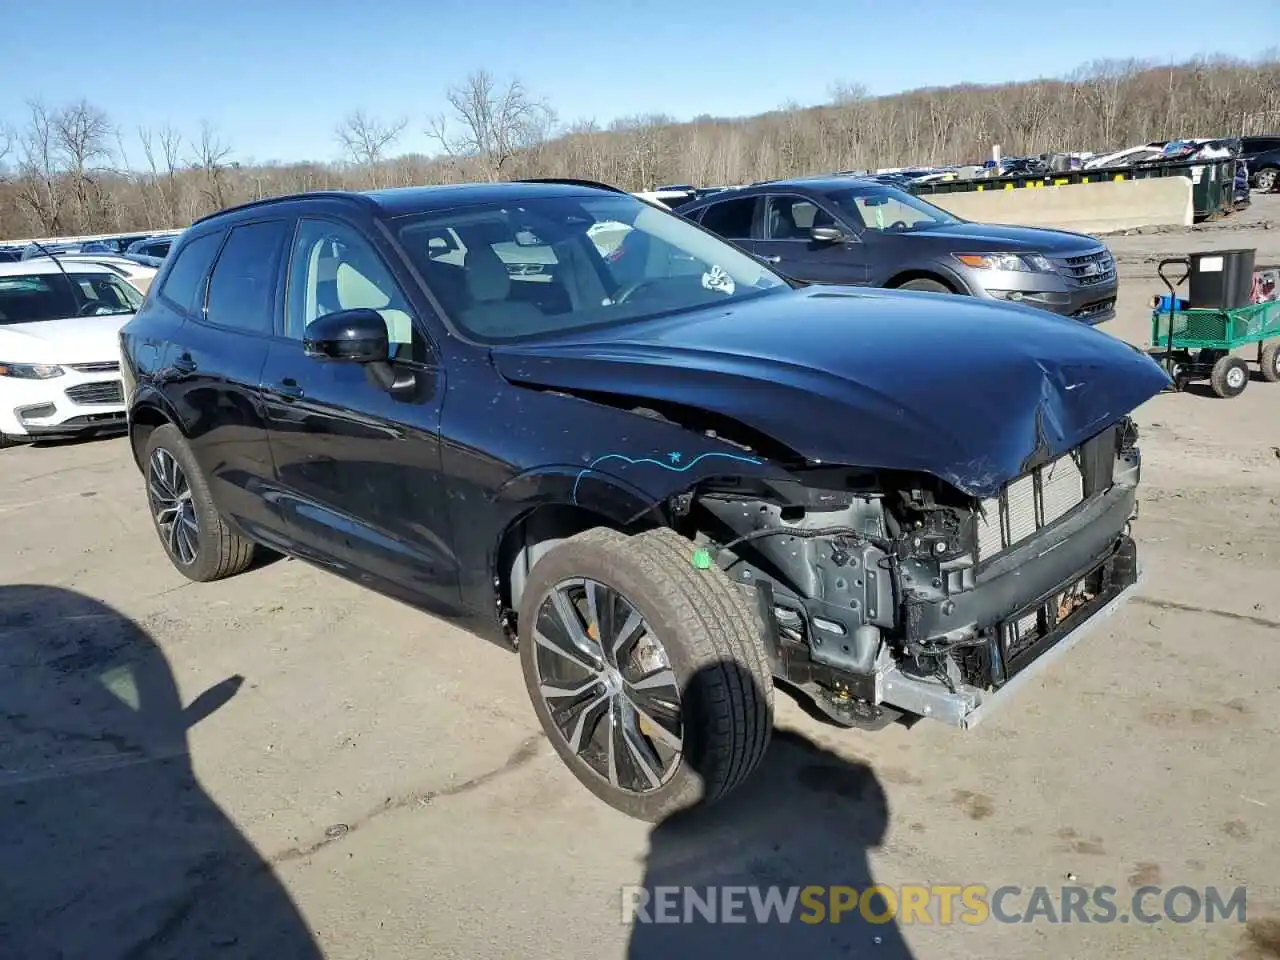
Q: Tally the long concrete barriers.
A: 1